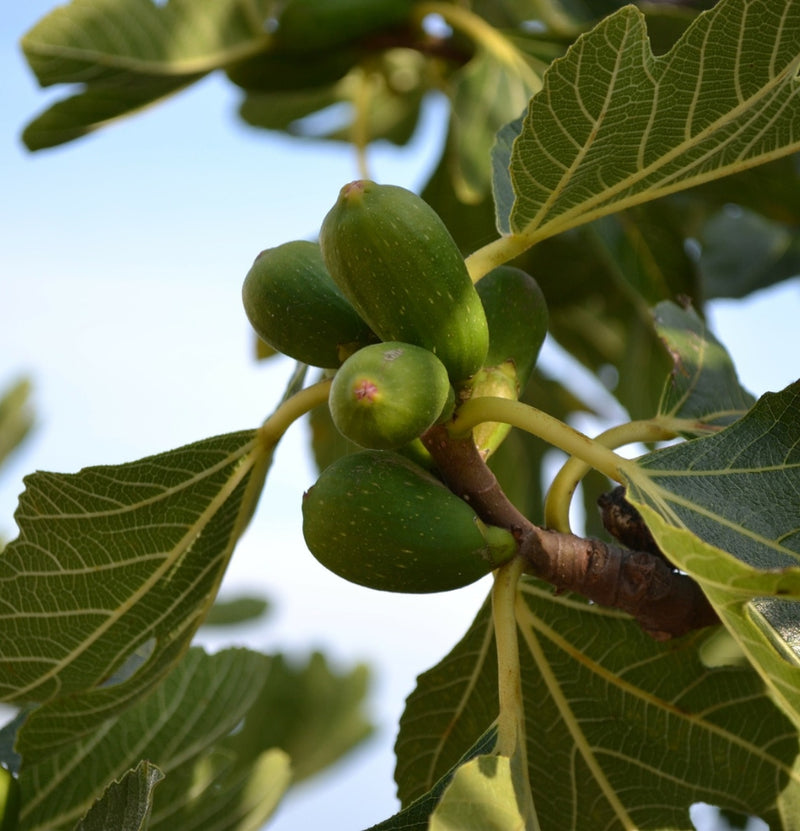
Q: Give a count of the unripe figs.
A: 5